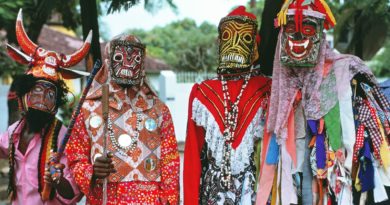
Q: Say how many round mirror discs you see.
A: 5